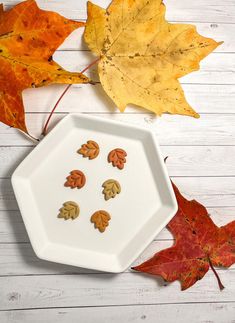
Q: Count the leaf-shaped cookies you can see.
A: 6